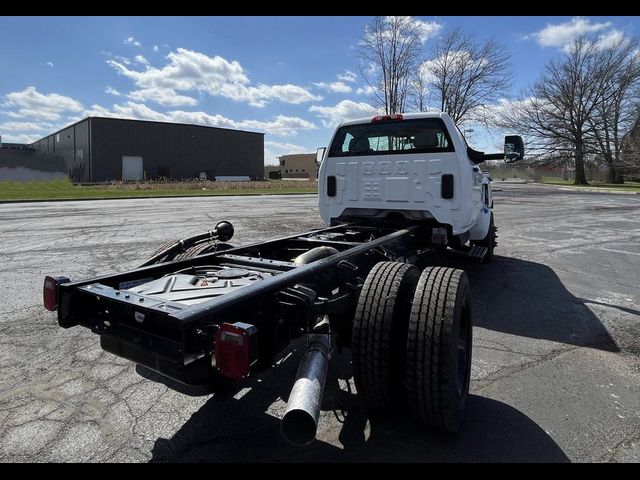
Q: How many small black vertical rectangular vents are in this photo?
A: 2